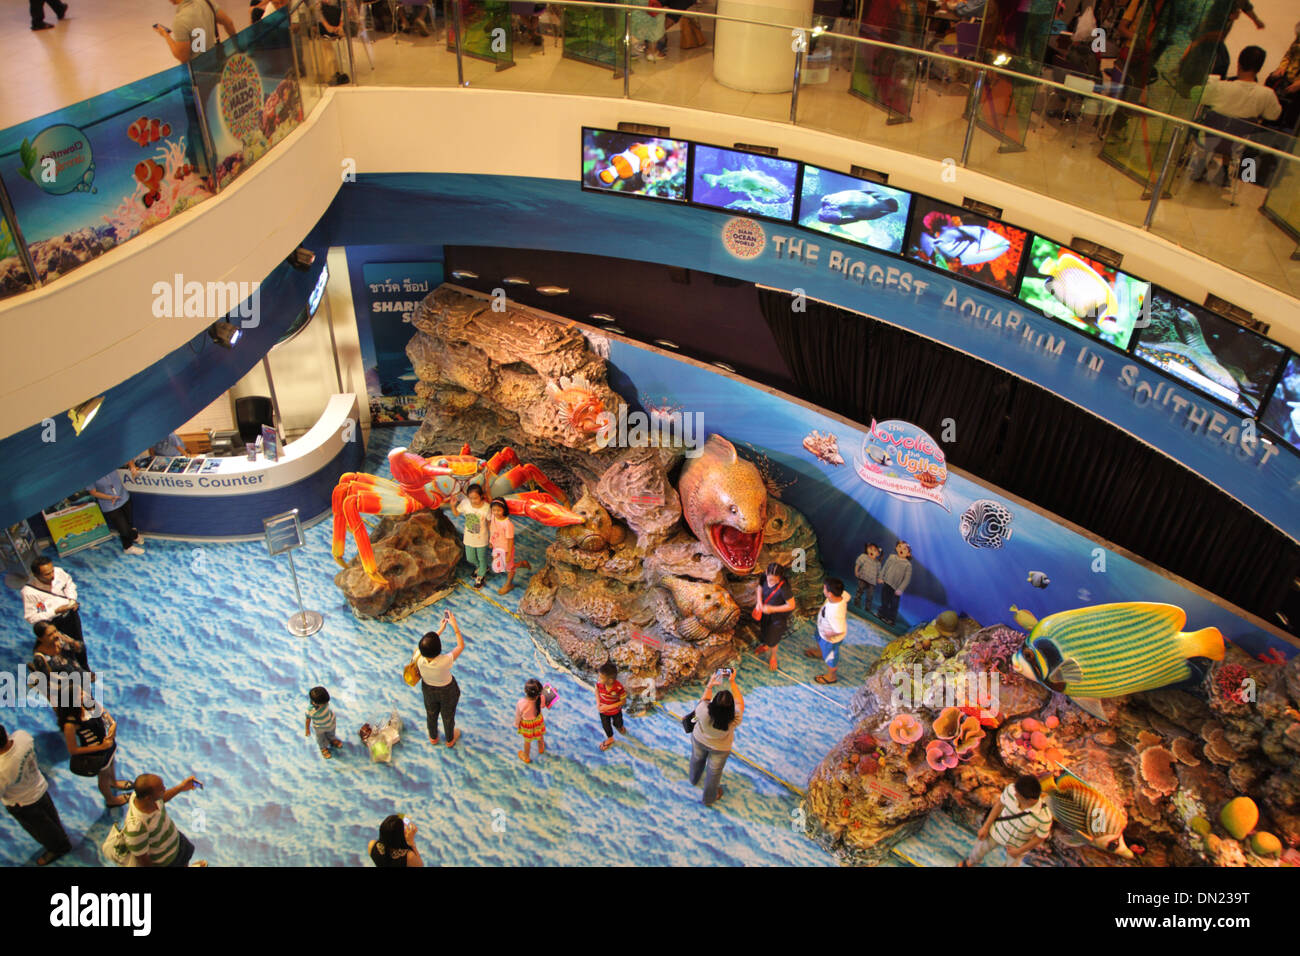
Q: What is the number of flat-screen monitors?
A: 7